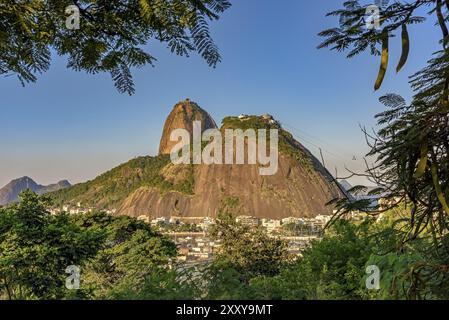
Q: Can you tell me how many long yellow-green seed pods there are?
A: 4